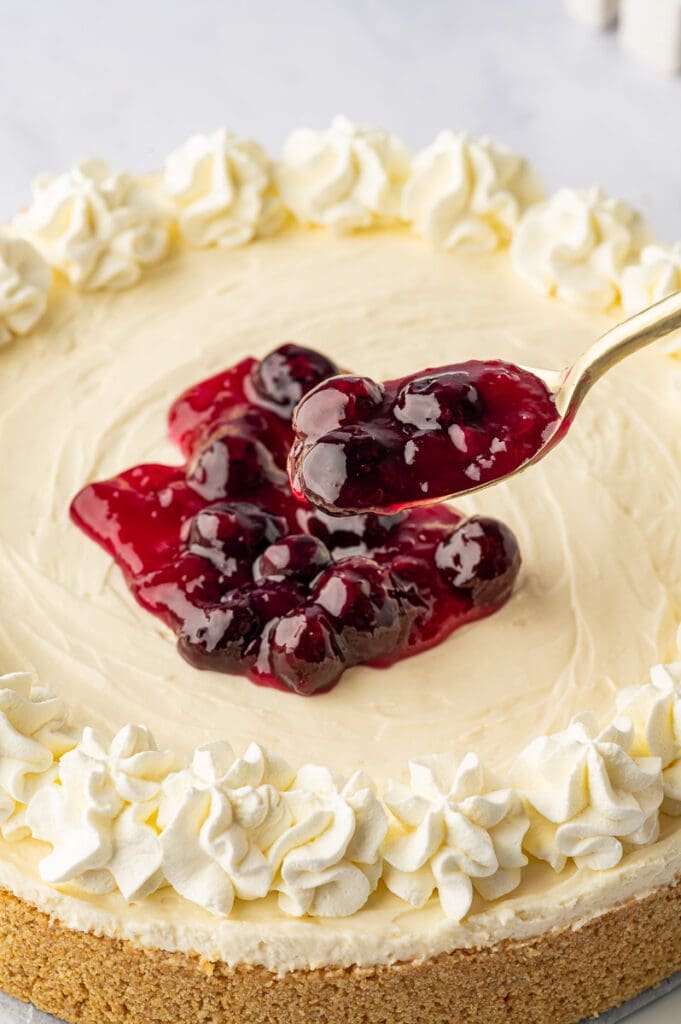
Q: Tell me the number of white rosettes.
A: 14